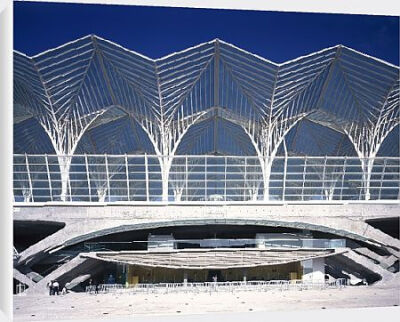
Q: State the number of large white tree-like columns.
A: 4